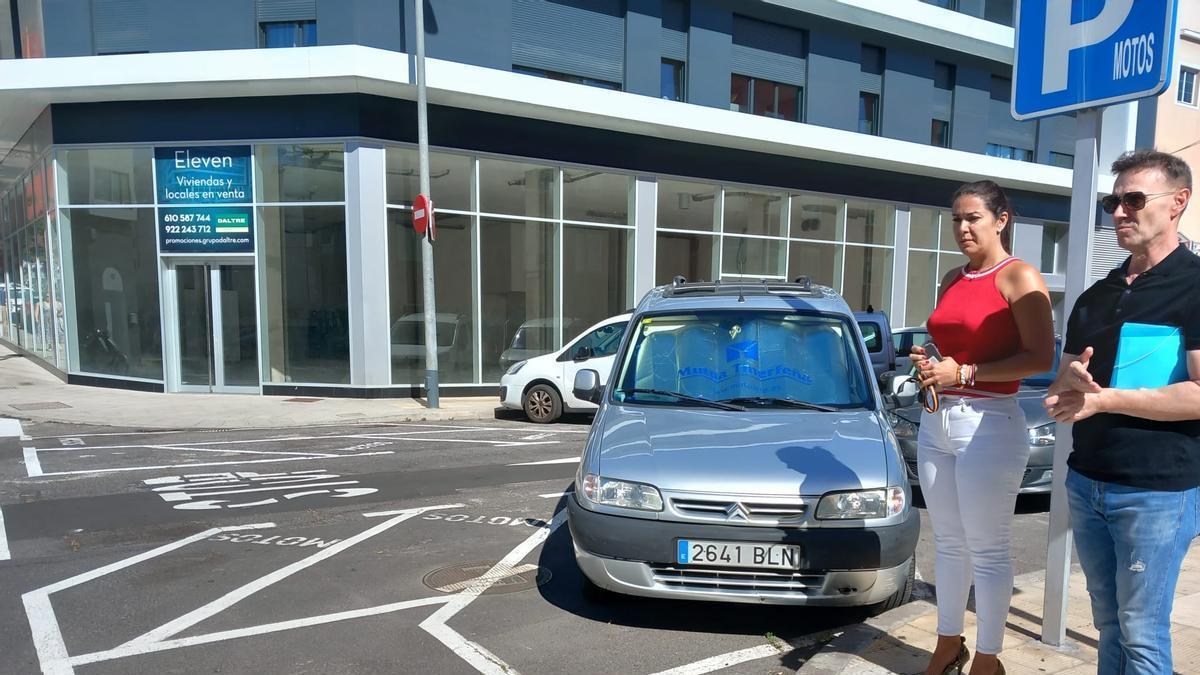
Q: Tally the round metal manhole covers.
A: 1